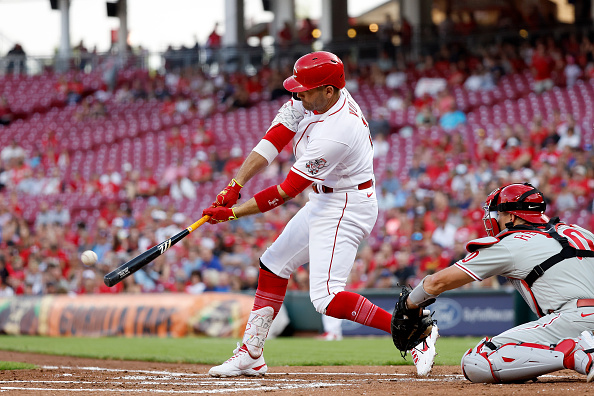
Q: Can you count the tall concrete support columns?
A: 6